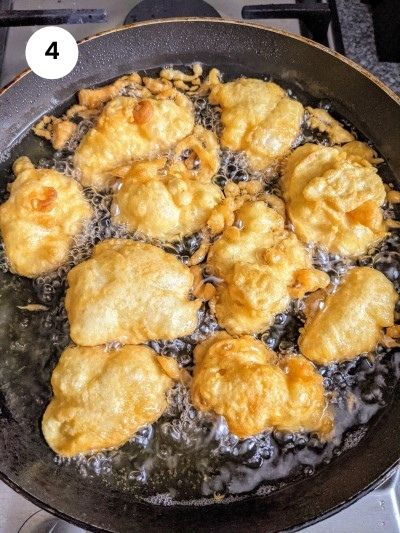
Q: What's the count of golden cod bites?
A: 10